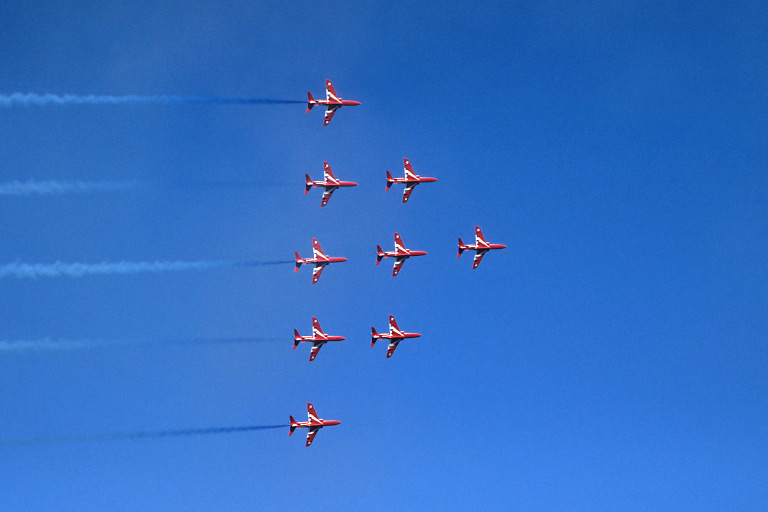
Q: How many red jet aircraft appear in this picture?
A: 9